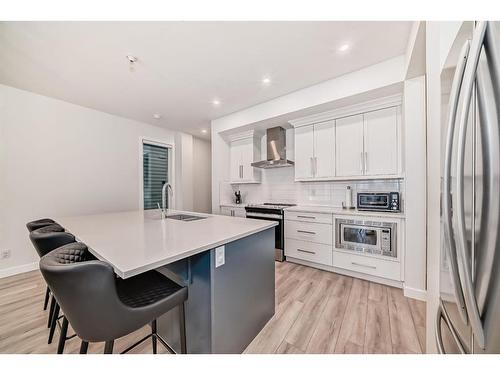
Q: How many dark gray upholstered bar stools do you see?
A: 3